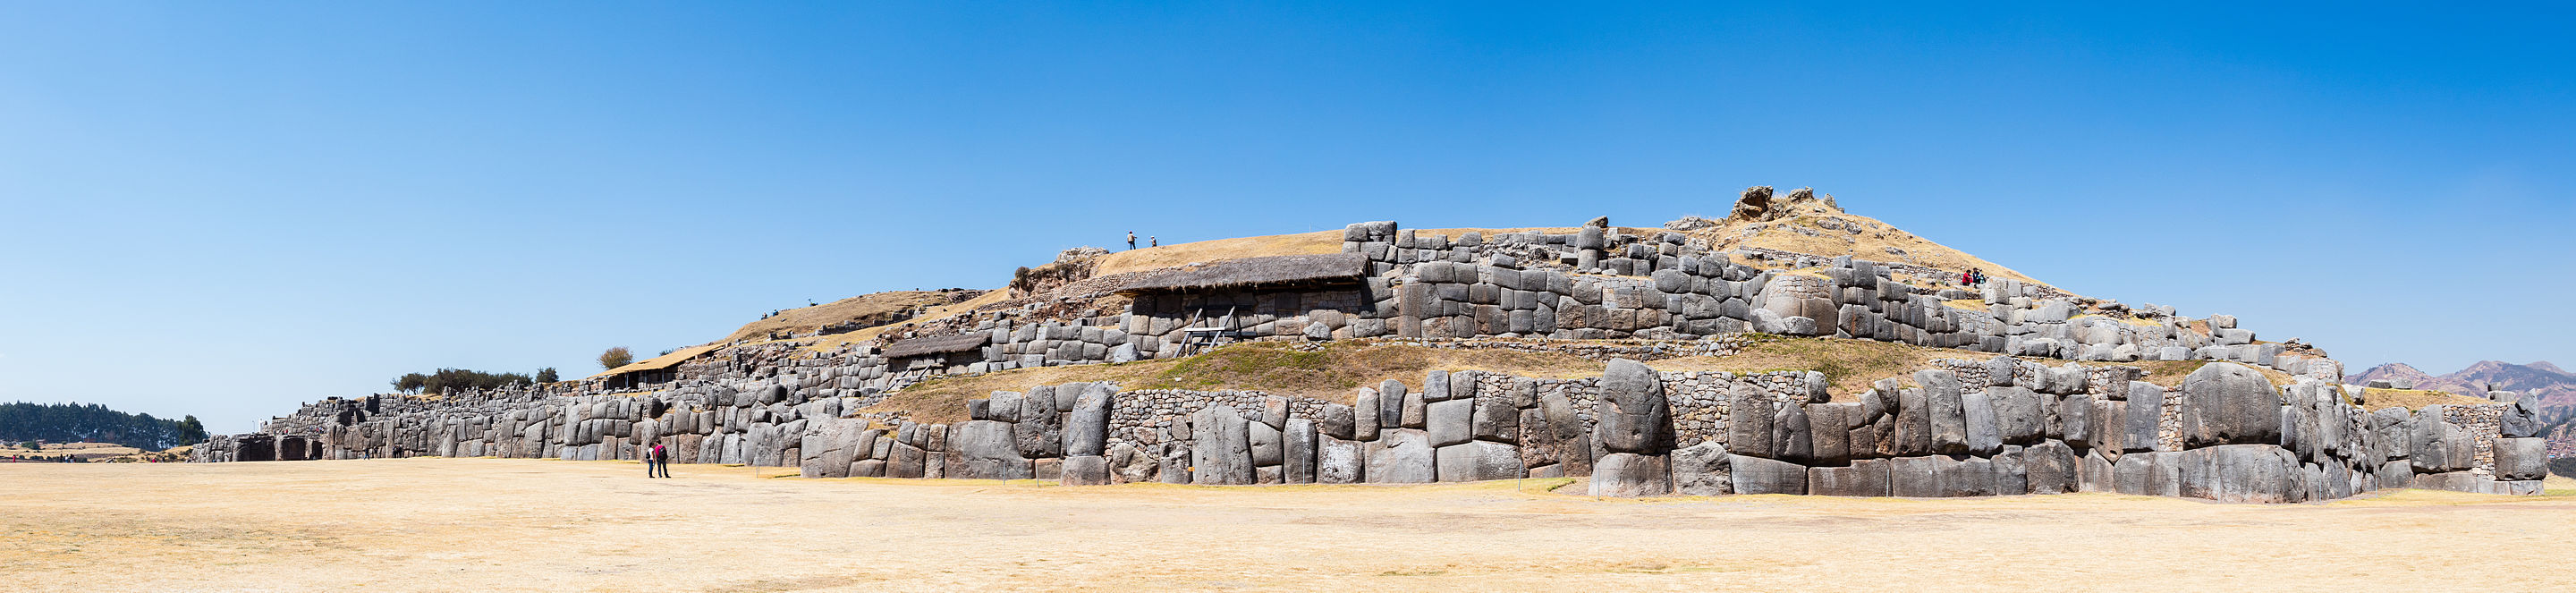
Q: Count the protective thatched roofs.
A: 3